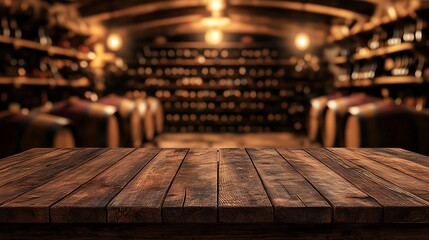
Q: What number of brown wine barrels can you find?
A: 8